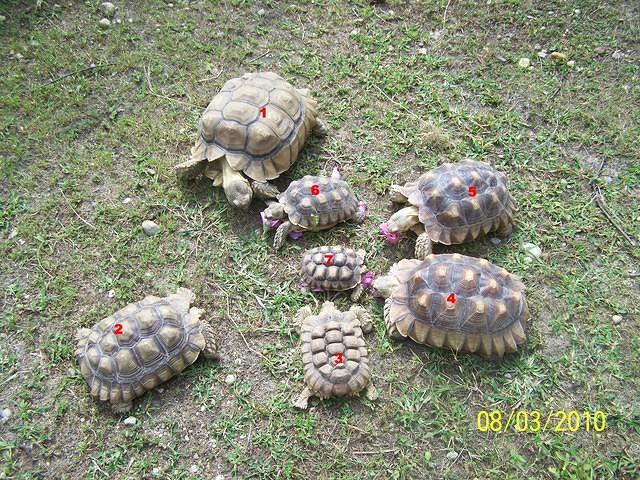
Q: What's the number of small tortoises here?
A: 3